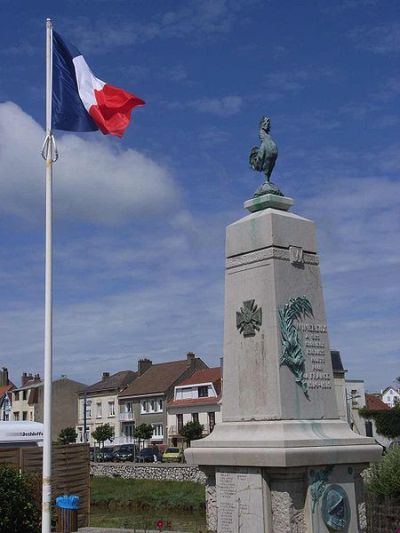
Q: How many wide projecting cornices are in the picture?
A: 1